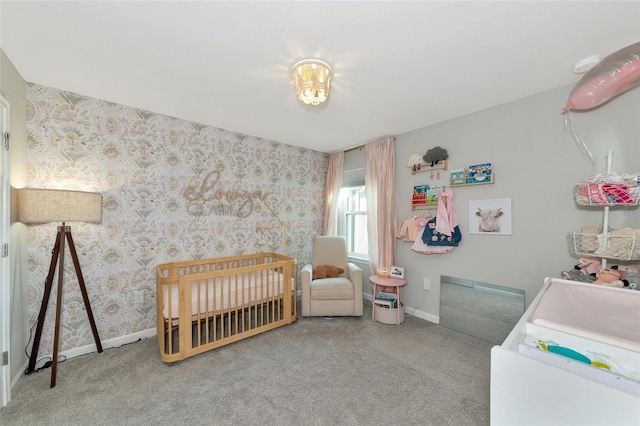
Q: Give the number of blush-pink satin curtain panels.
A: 2